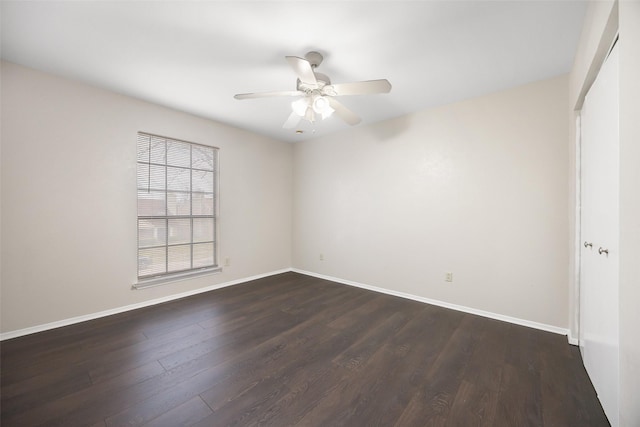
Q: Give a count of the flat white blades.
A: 5